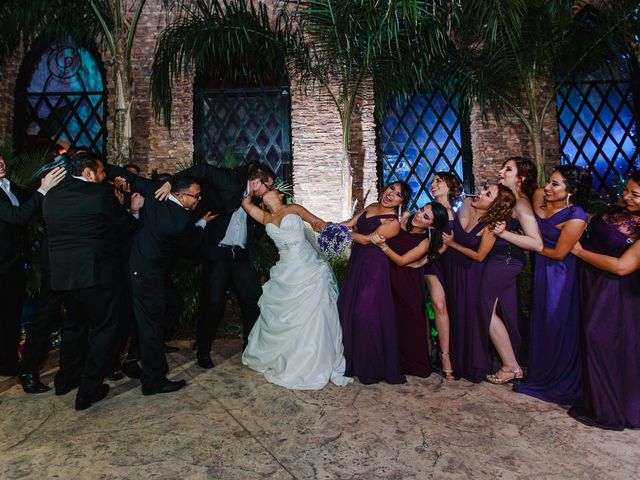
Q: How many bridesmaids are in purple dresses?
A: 7